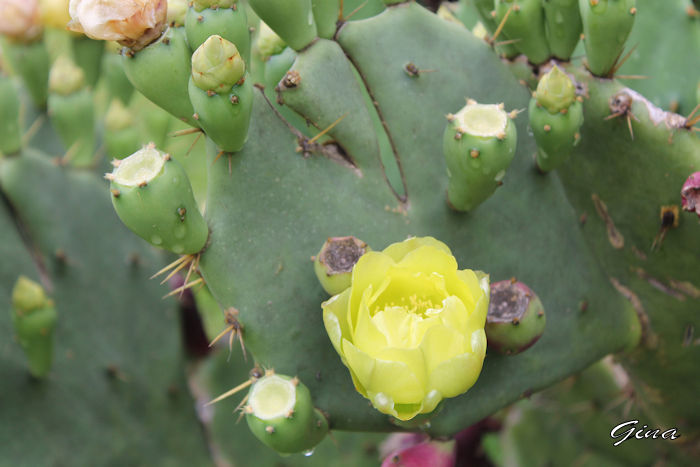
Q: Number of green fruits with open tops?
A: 3